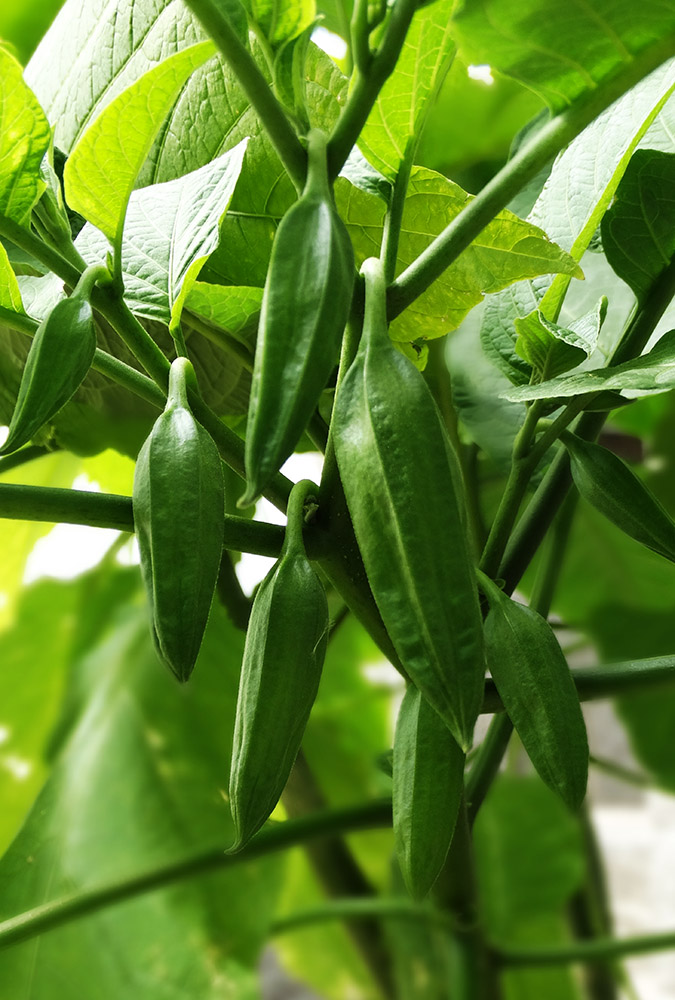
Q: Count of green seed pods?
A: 8